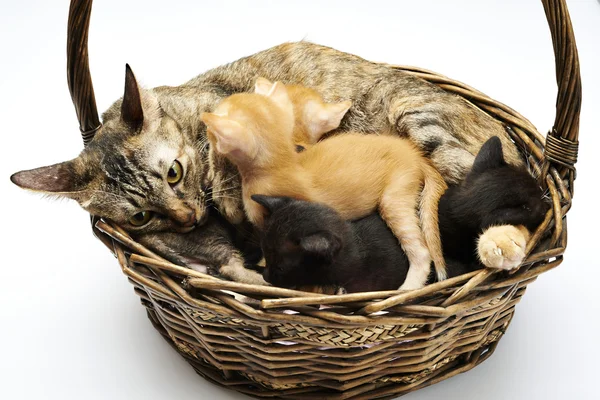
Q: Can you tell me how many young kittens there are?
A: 4